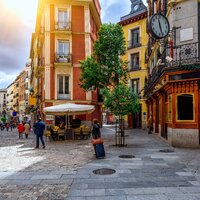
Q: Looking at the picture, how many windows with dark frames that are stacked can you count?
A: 3